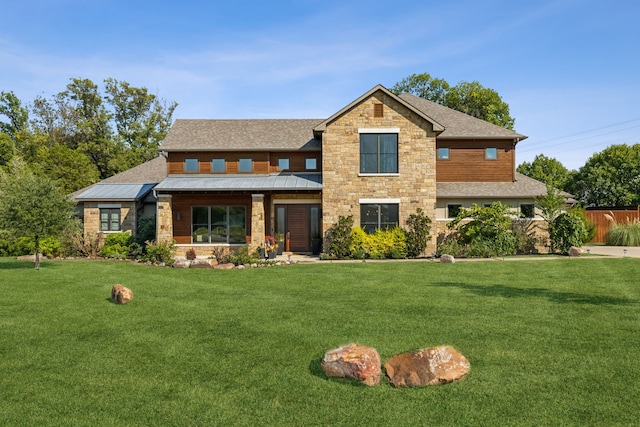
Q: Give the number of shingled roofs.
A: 4